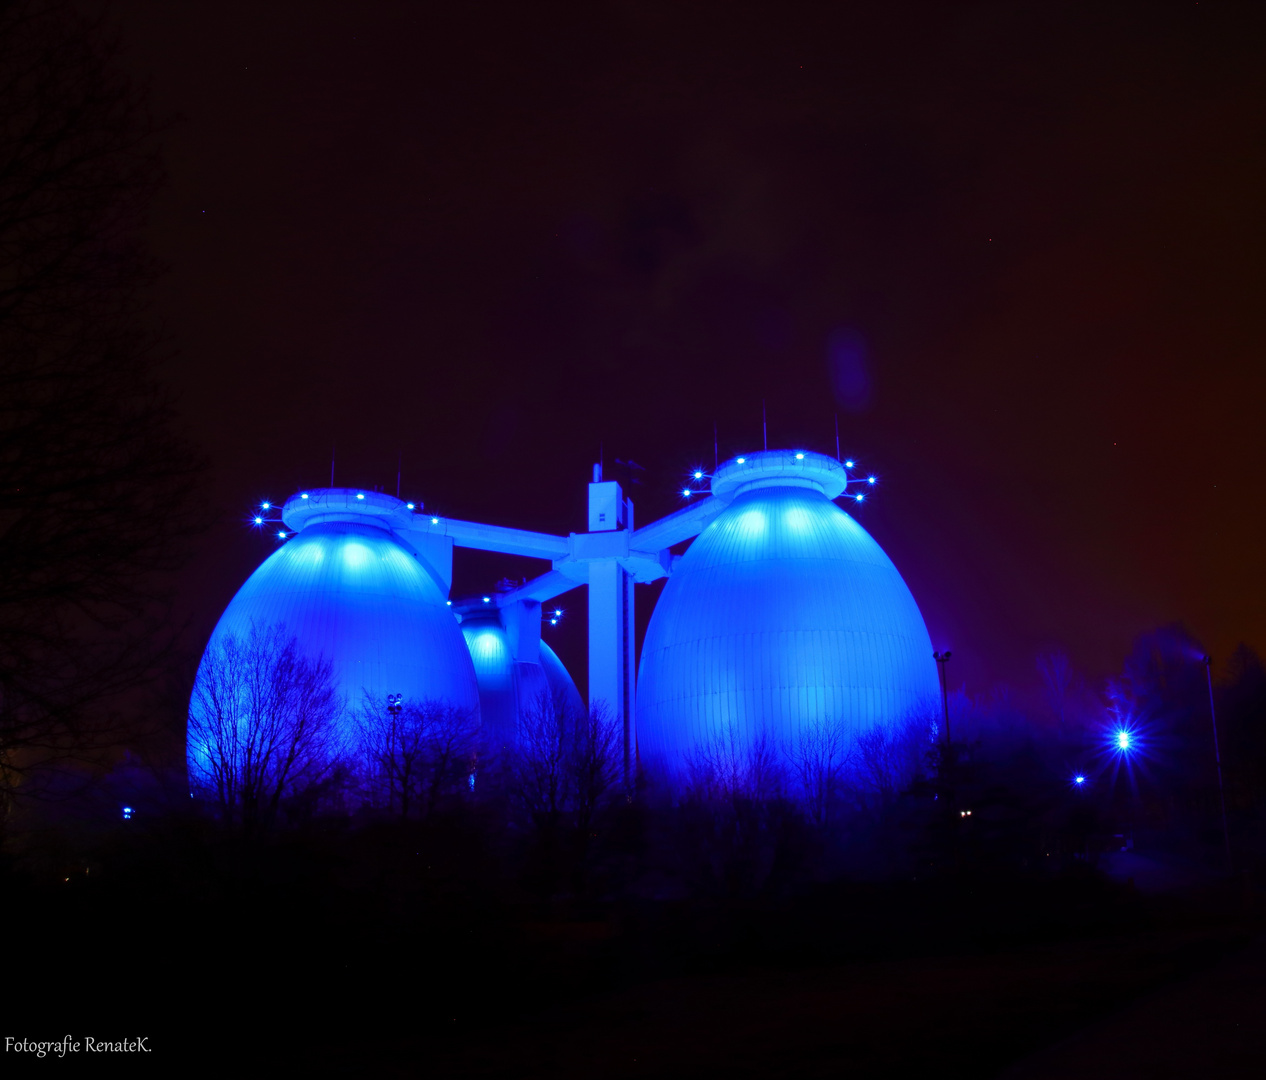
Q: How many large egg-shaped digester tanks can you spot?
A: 3